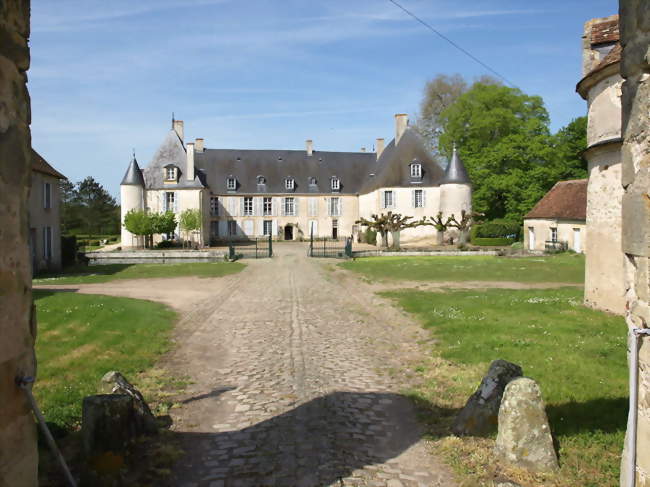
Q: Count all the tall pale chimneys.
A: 6